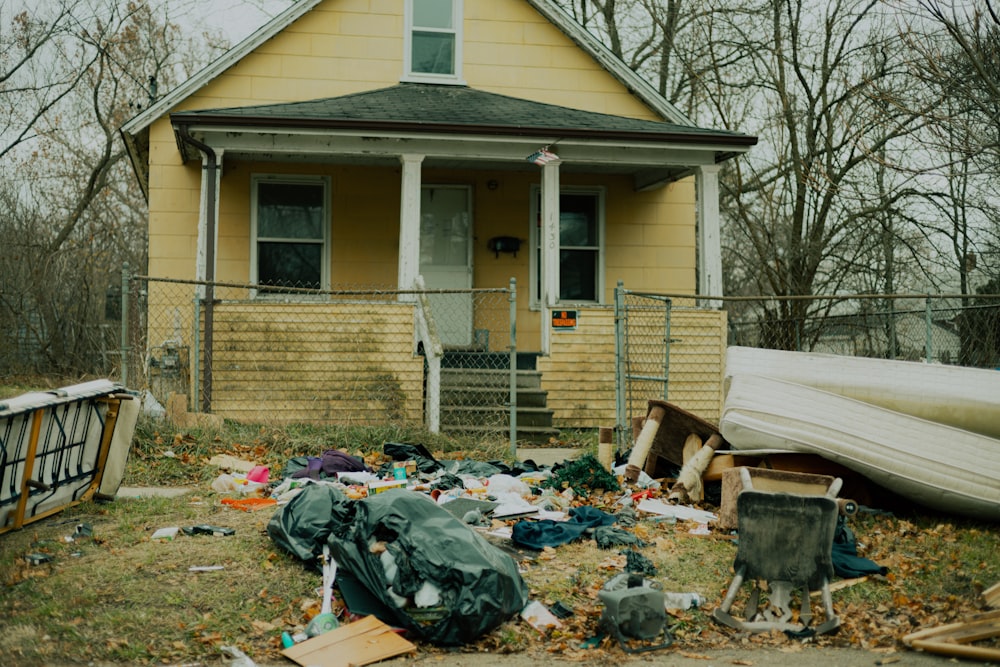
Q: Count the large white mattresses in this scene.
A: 2